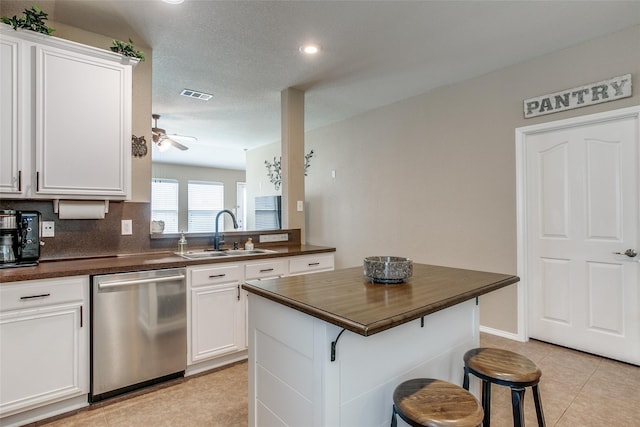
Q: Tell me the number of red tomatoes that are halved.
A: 0